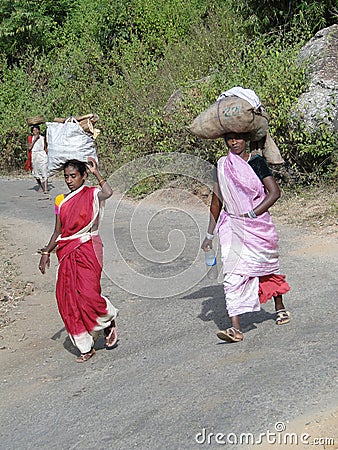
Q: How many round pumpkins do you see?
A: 0